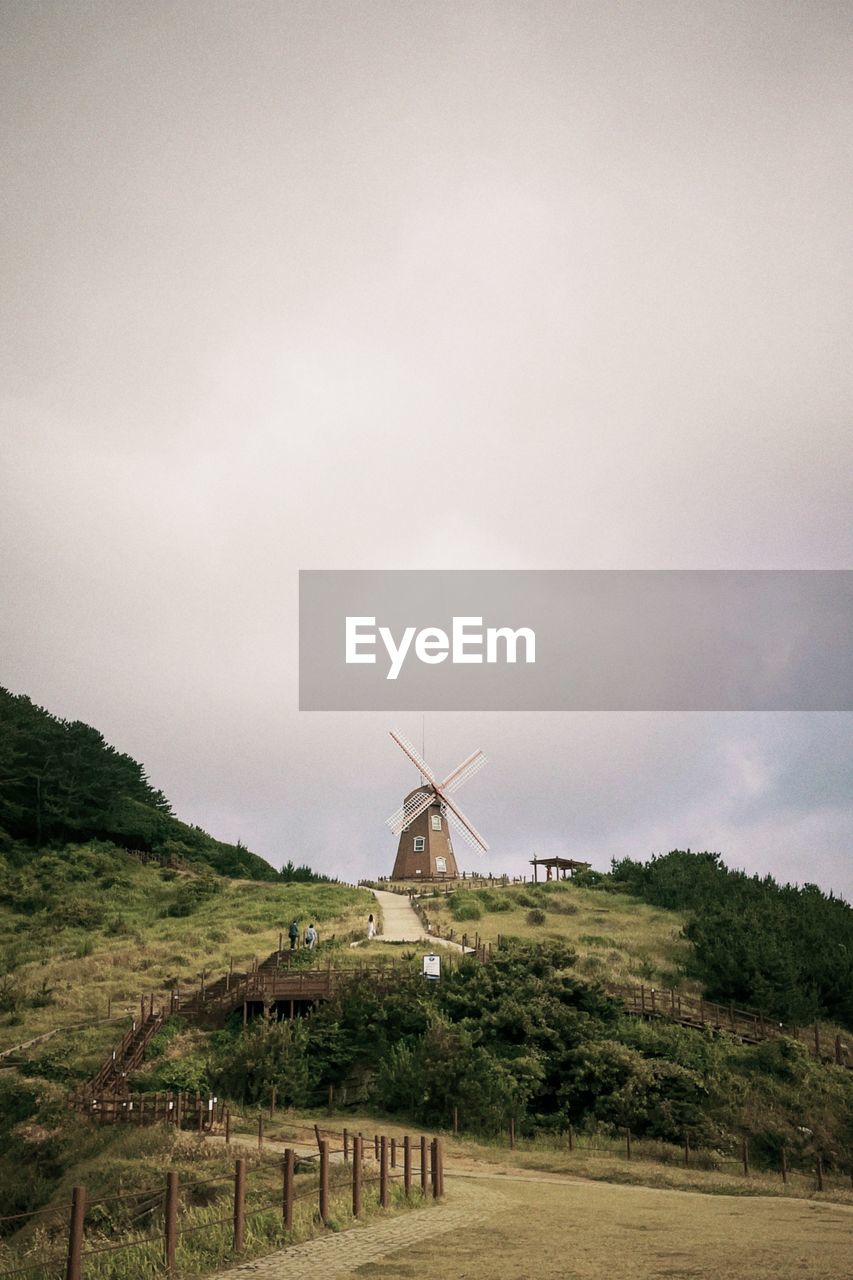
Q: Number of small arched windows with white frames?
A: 3